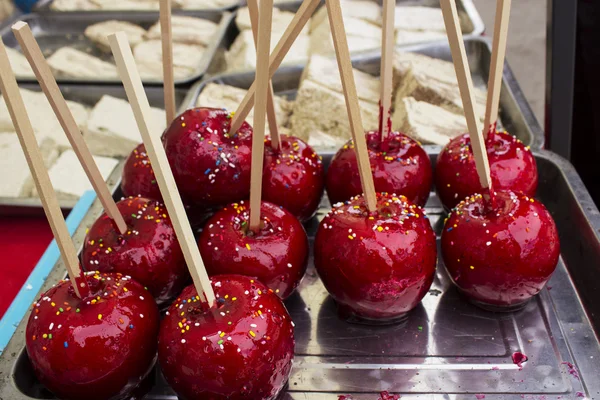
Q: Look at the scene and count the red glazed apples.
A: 11